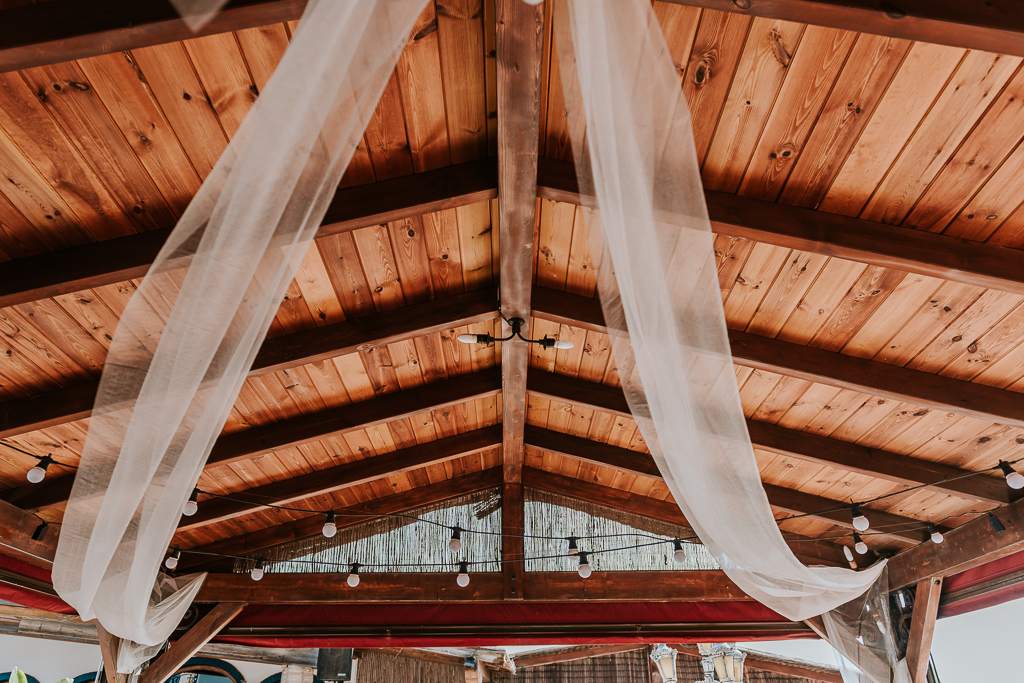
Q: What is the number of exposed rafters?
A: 12